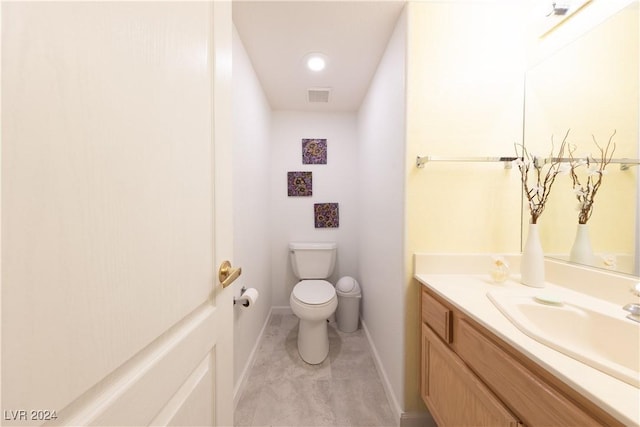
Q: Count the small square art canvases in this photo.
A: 3